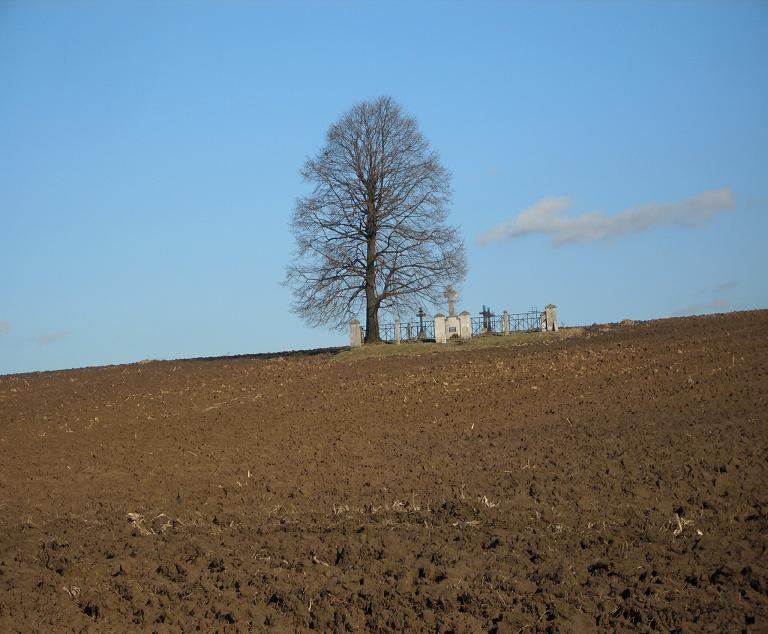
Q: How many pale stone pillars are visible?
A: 6